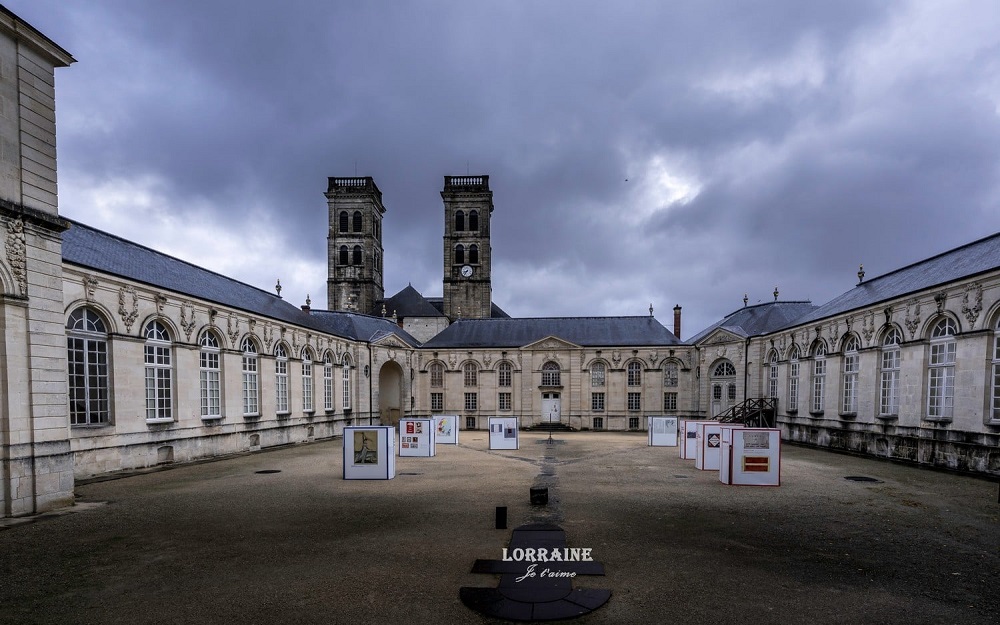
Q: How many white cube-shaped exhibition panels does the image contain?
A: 8